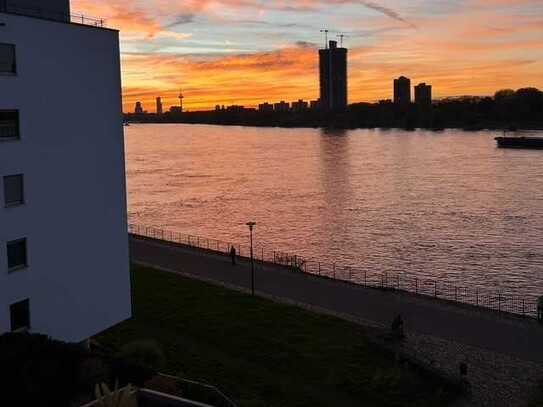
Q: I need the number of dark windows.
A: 5